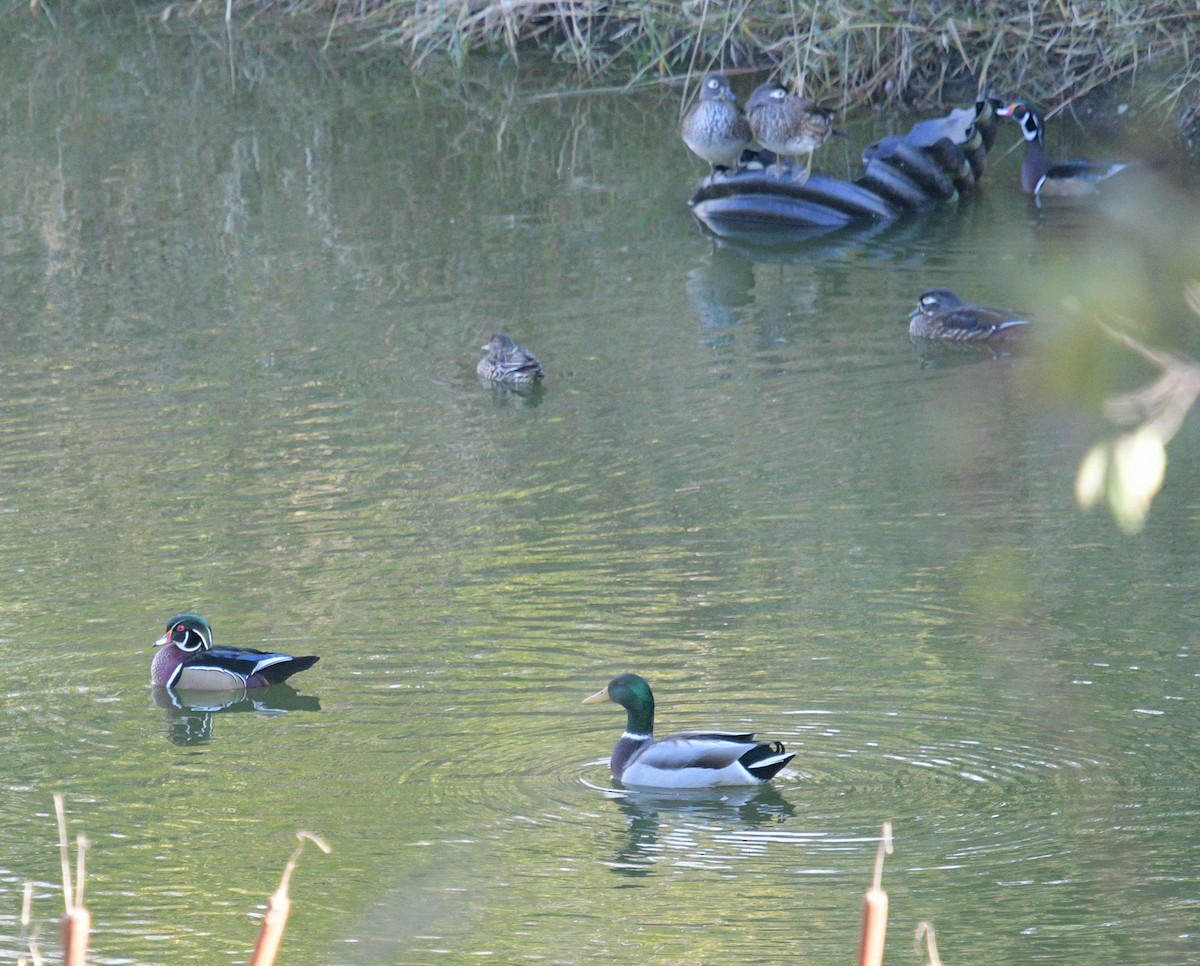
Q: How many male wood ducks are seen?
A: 2